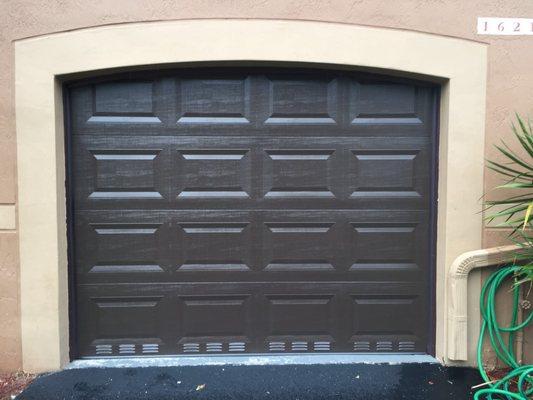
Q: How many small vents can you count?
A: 12